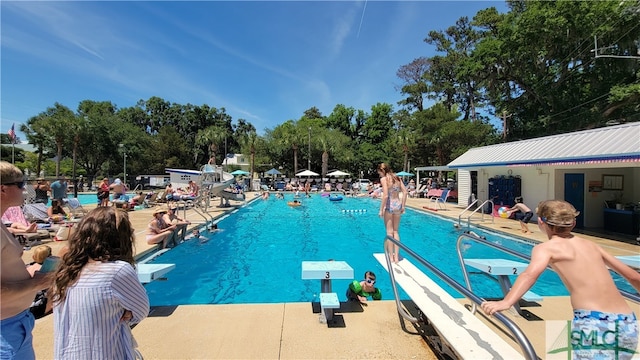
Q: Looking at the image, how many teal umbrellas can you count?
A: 2